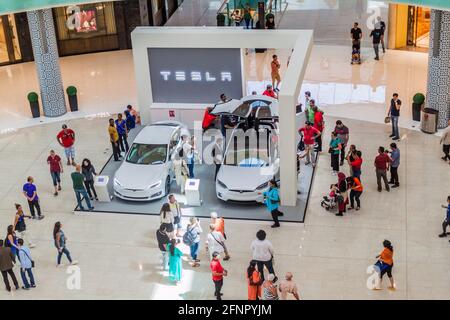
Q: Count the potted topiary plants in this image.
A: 3